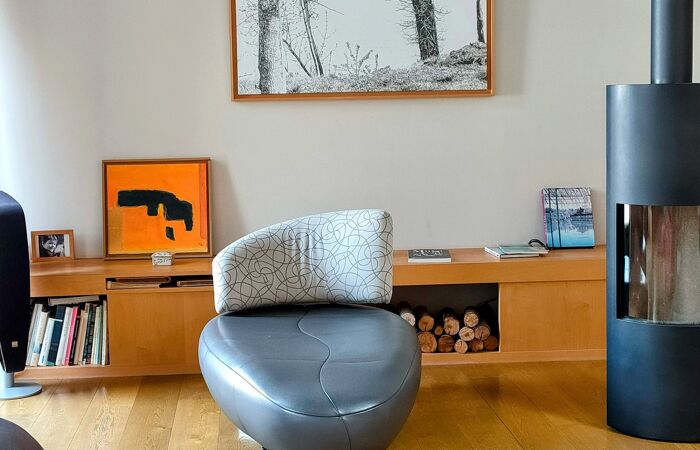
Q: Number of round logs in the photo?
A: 12